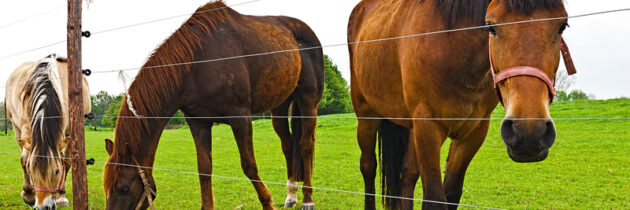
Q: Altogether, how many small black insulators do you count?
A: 4